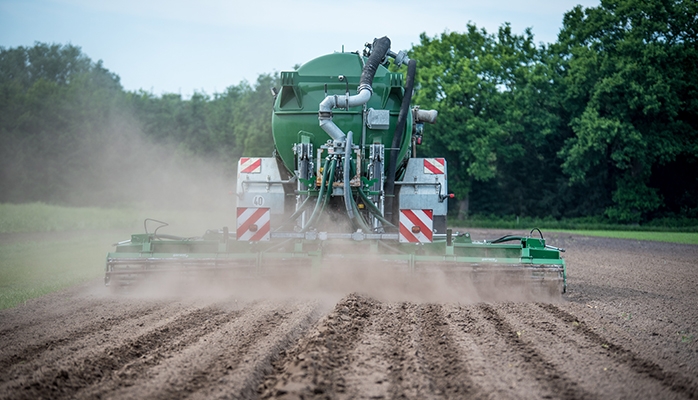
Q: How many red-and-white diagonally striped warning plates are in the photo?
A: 4